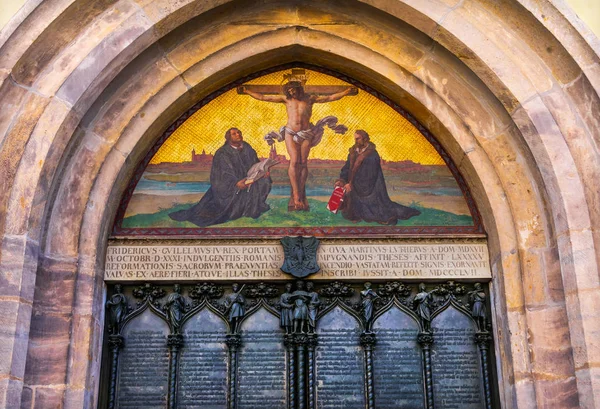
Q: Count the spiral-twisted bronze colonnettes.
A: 9